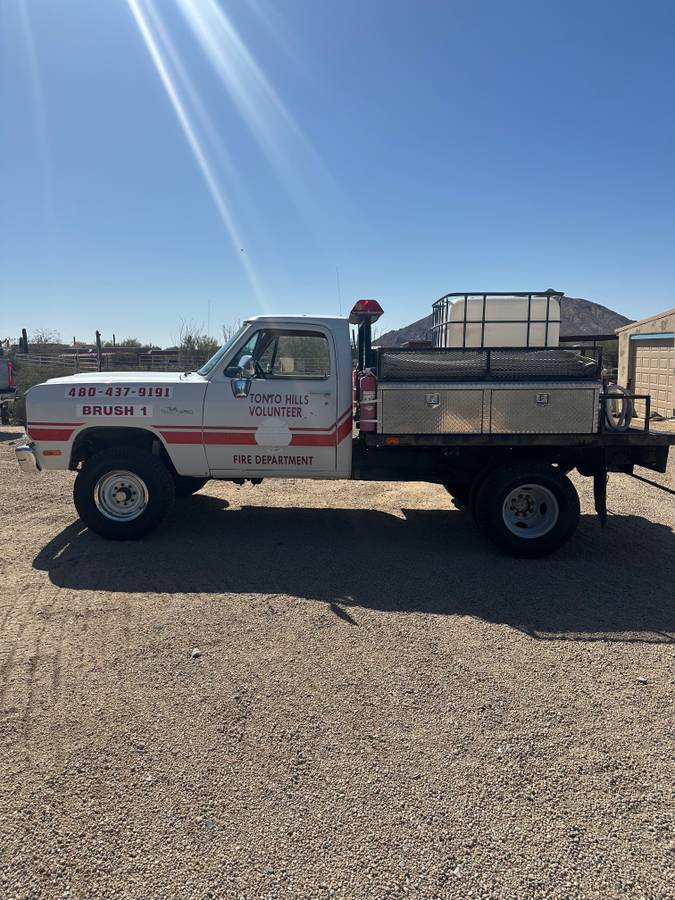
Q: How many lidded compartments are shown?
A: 2